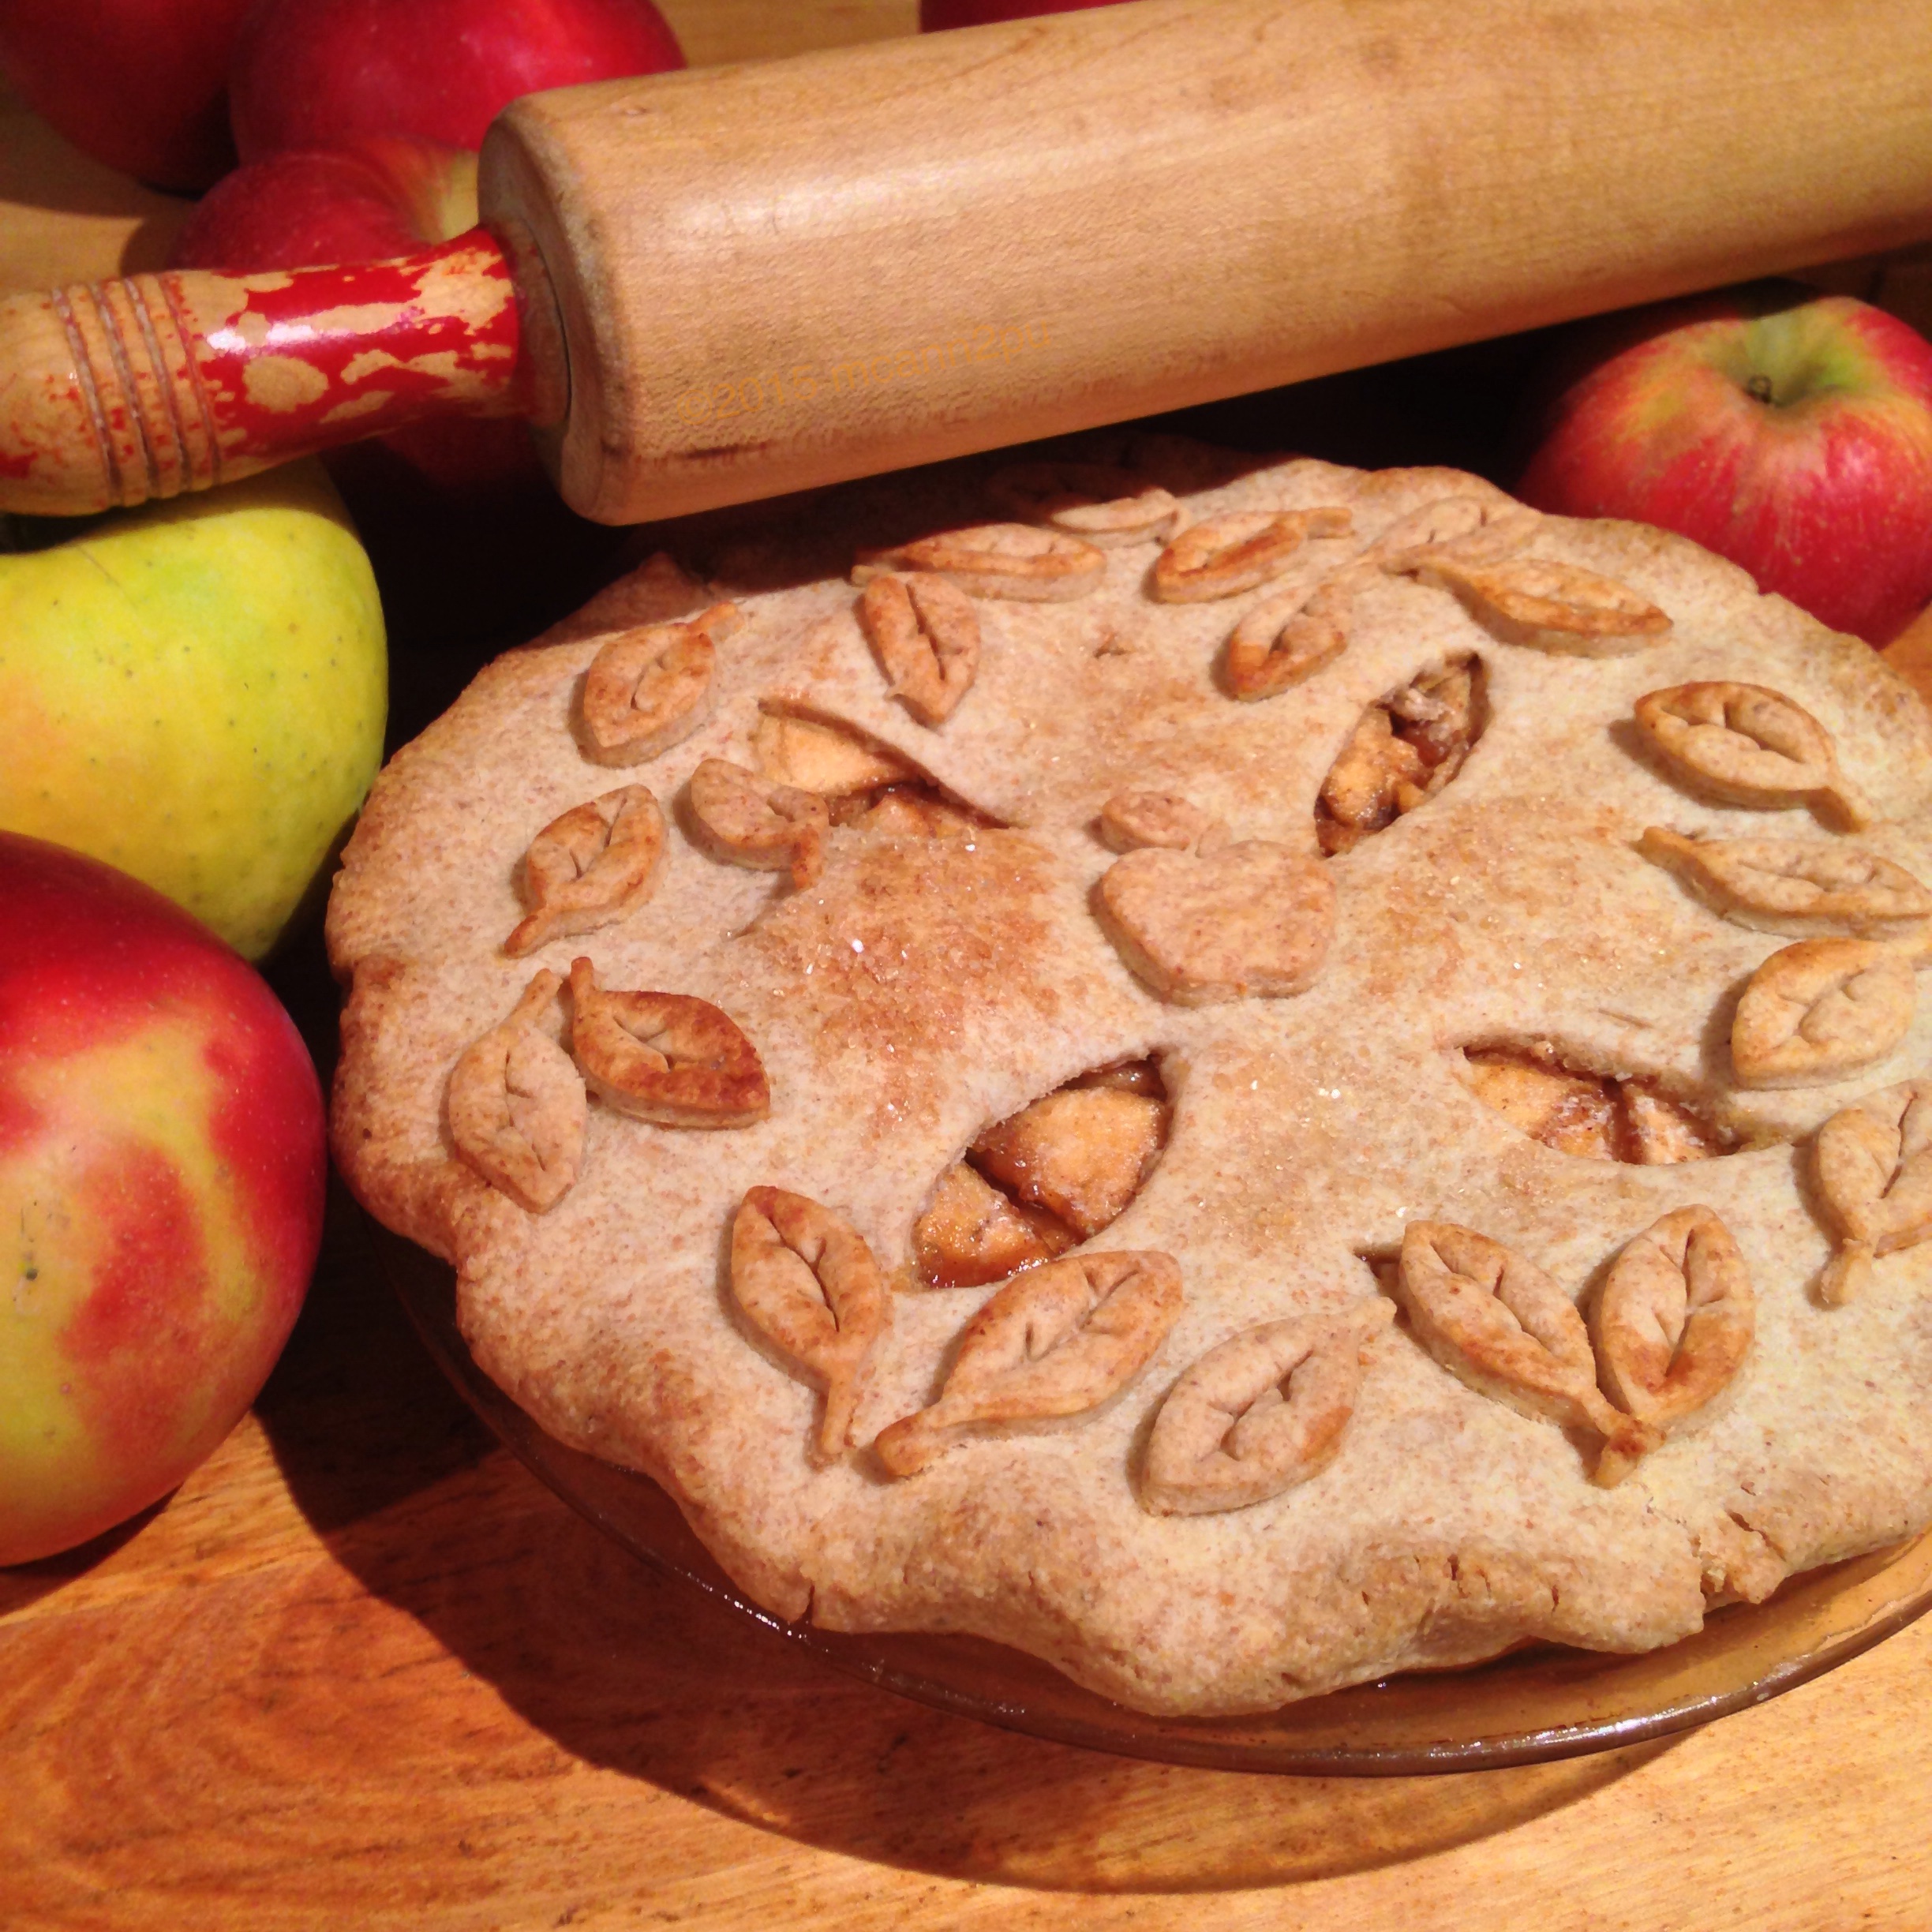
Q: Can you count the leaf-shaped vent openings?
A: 4